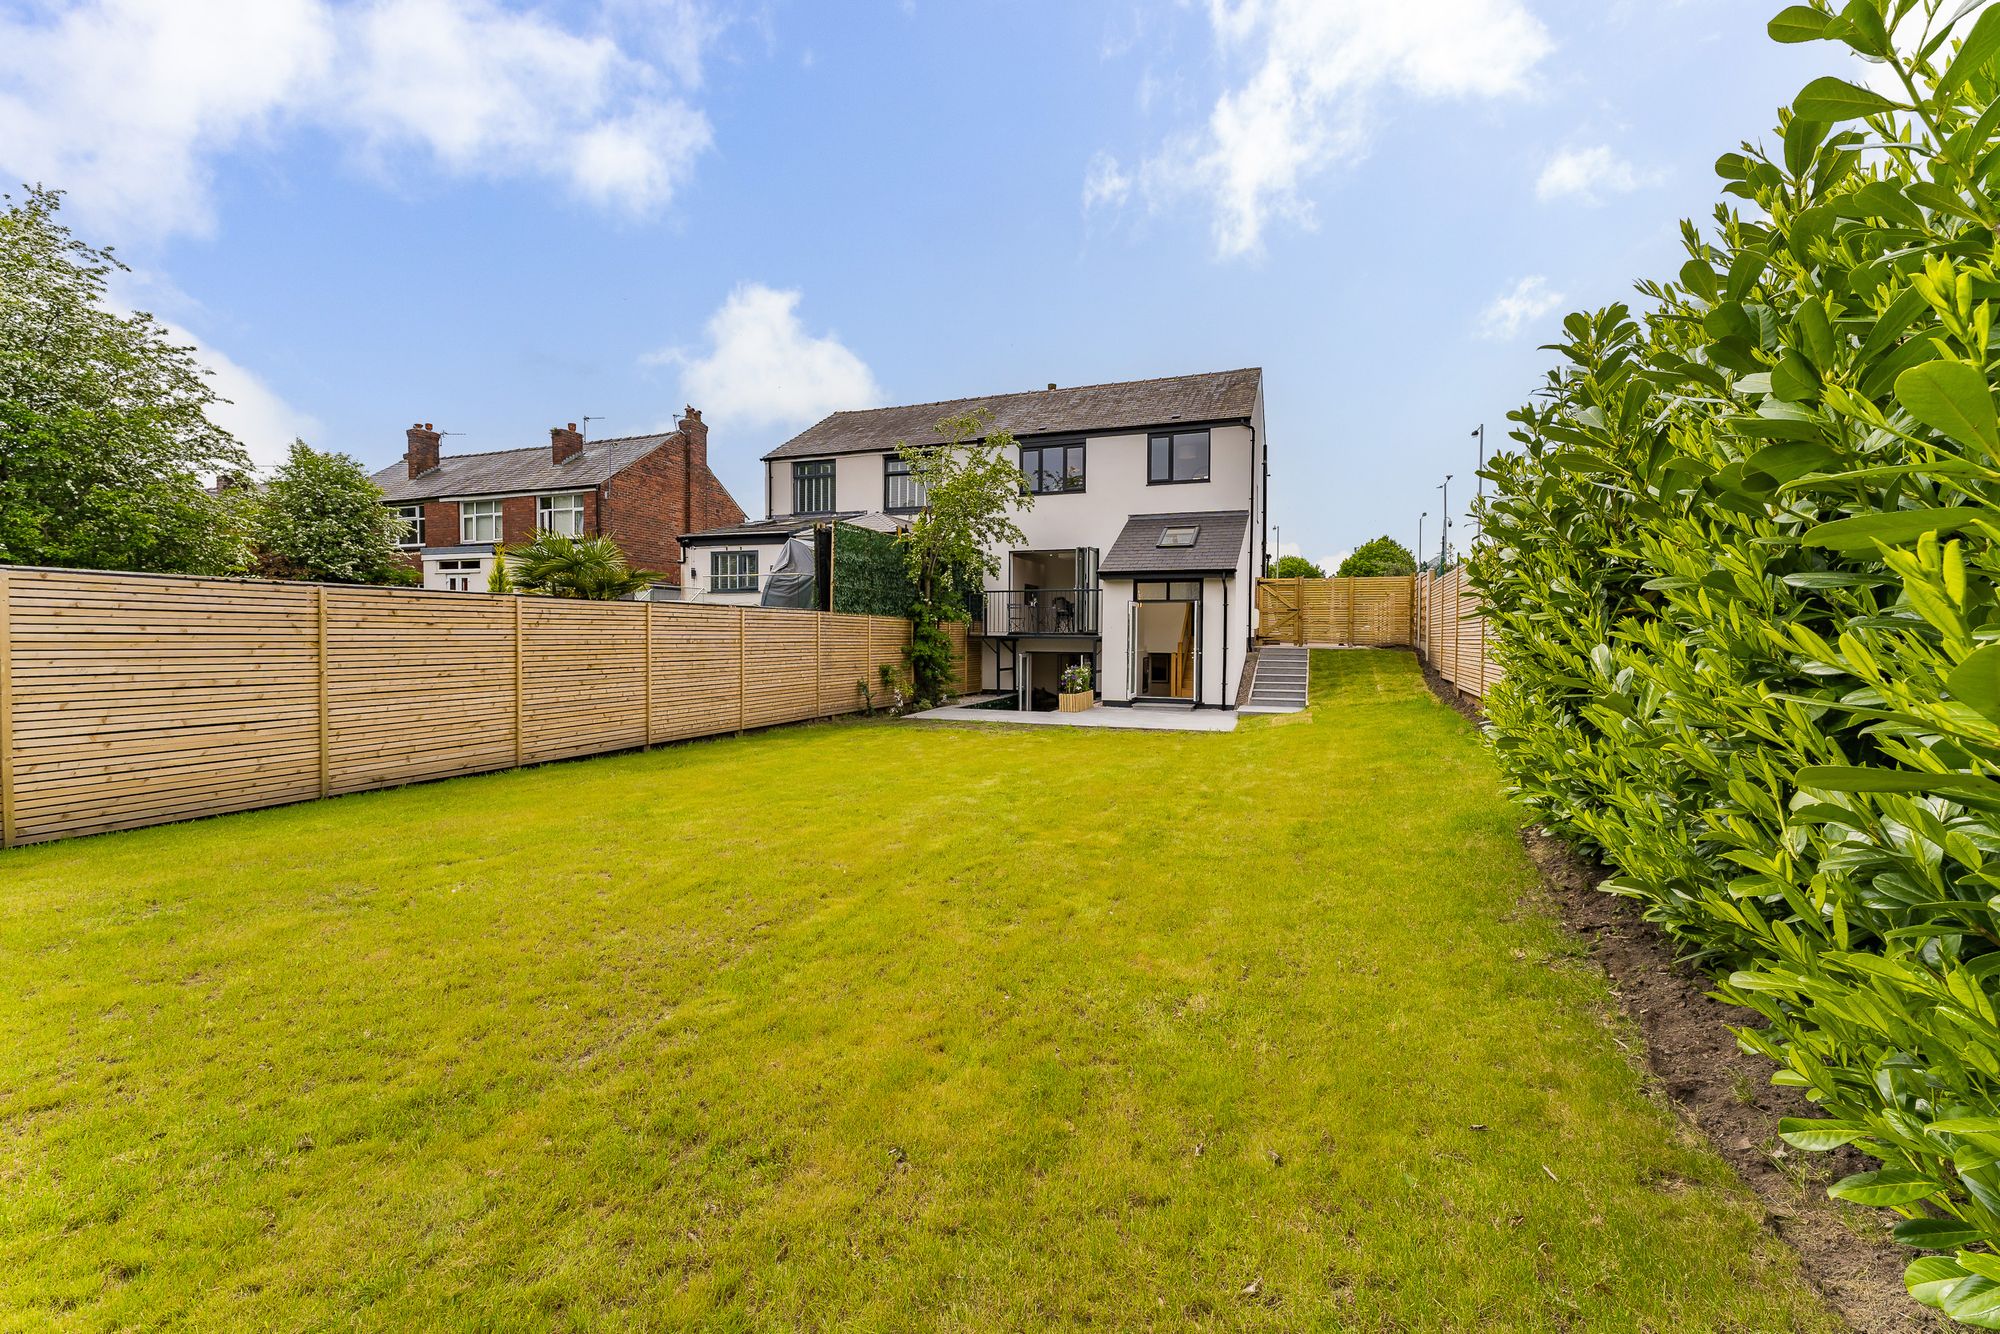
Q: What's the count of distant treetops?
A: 2